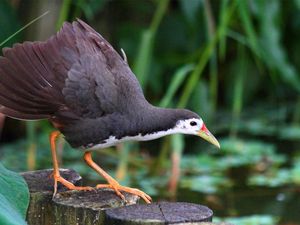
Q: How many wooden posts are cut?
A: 3